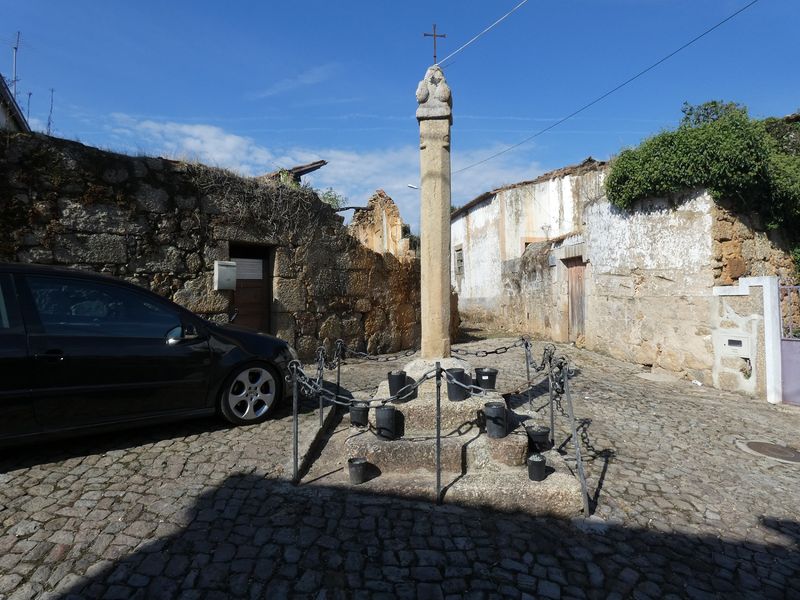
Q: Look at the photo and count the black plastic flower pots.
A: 9